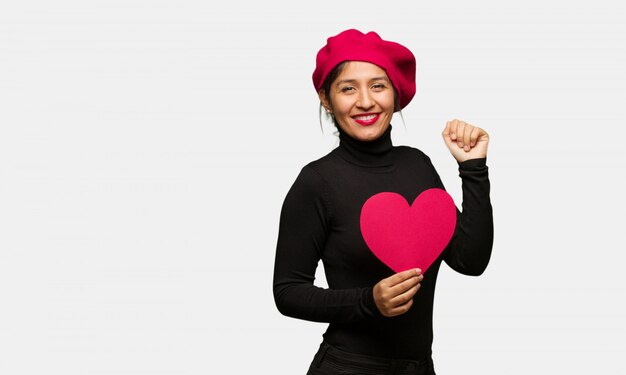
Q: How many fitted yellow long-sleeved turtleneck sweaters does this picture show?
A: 0